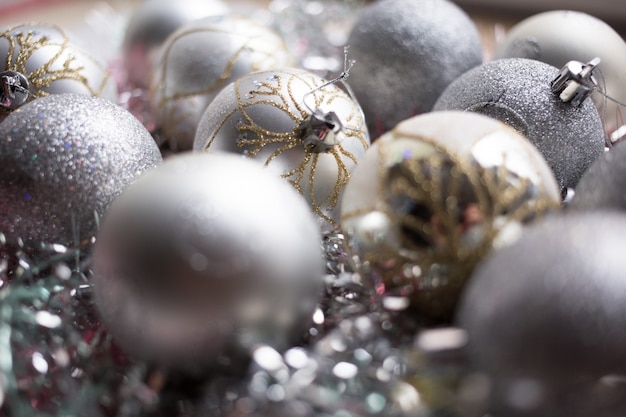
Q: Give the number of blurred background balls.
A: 4